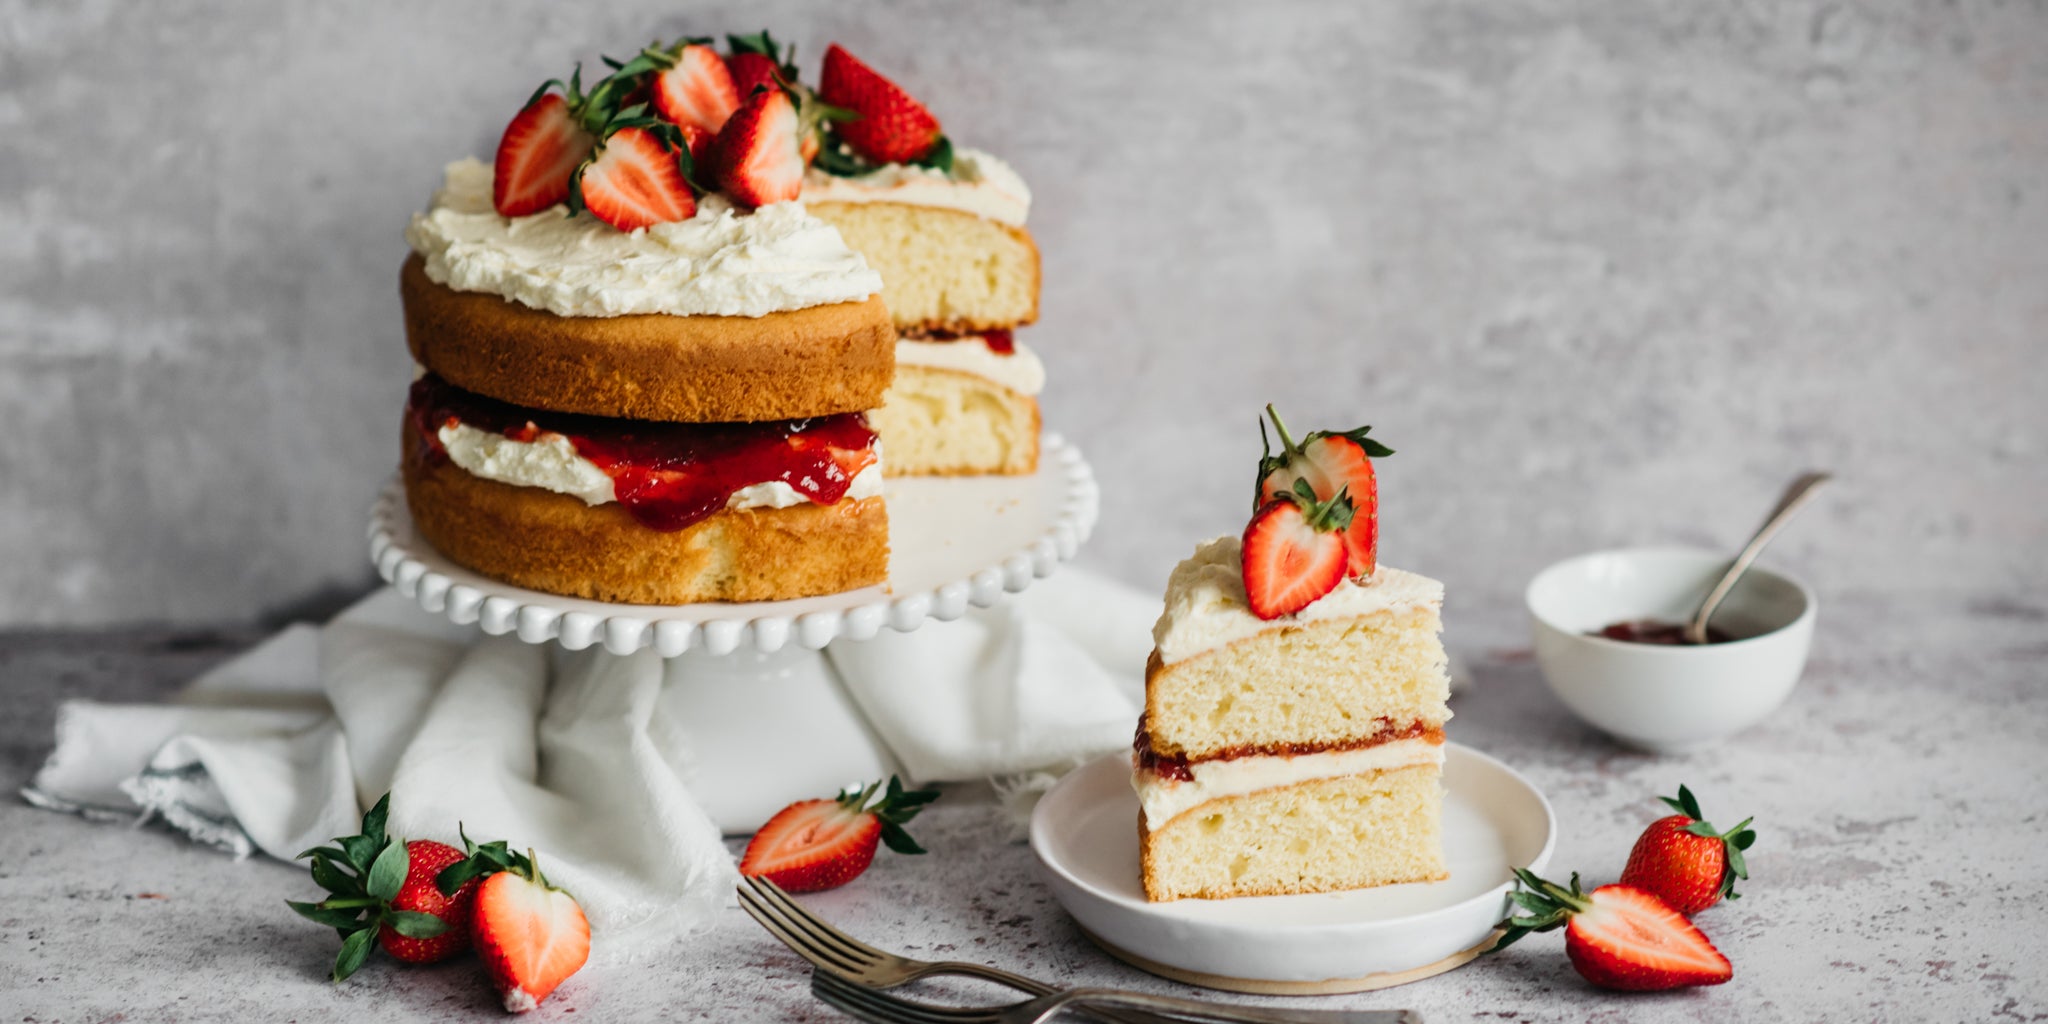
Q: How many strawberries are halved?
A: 9